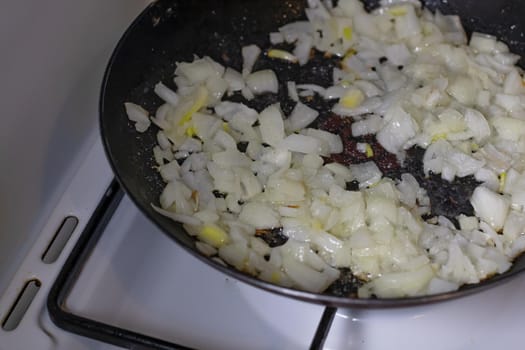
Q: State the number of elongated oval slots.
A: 2